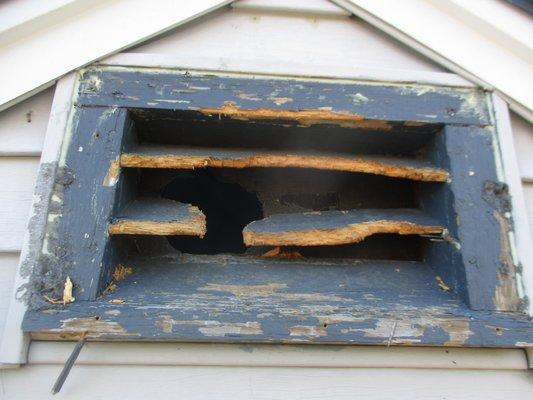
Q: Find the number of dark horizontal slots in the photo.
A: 3